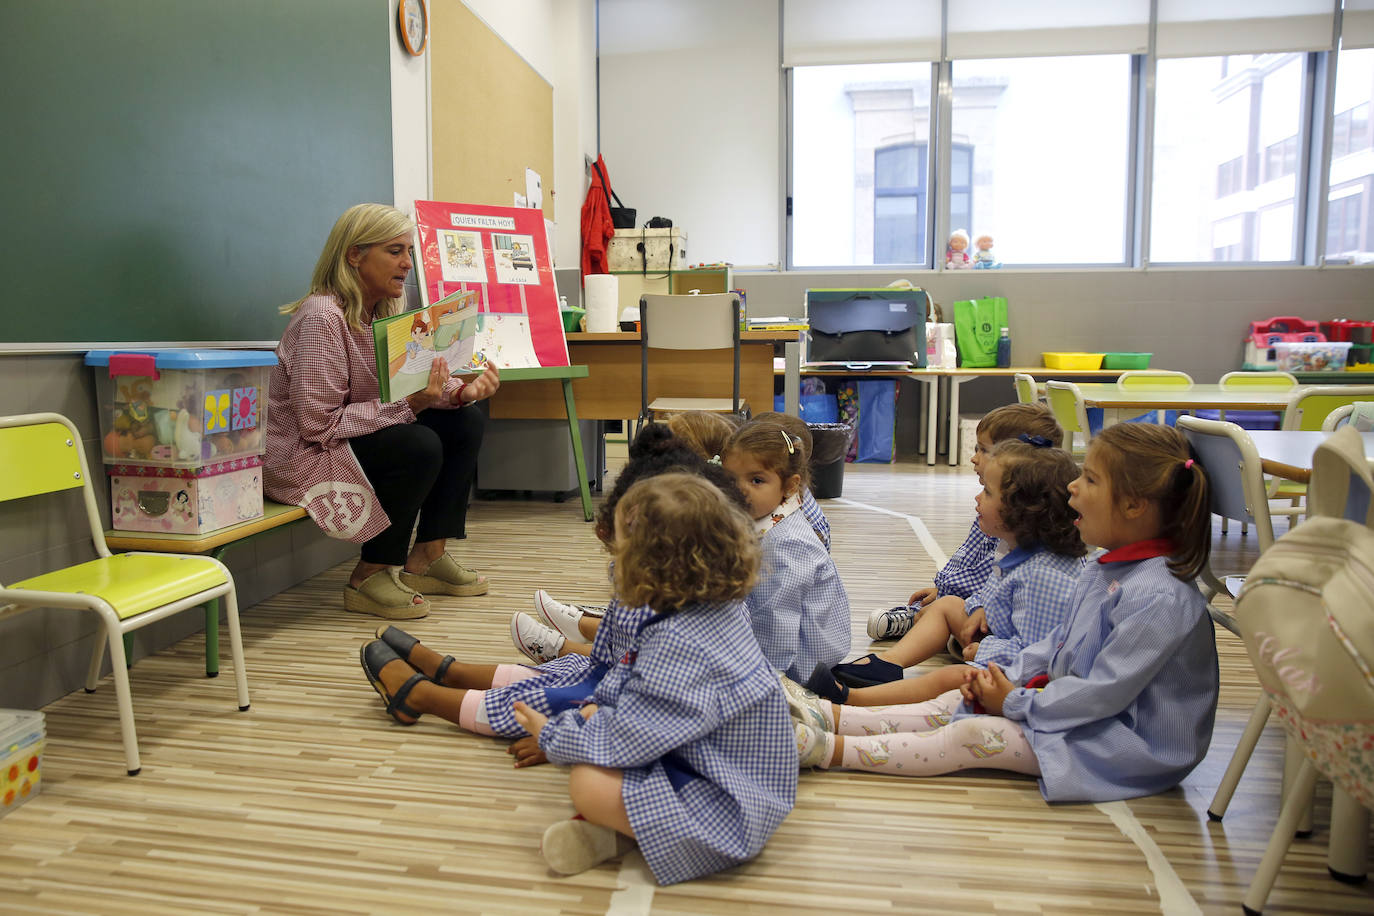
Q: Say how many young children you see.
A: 8